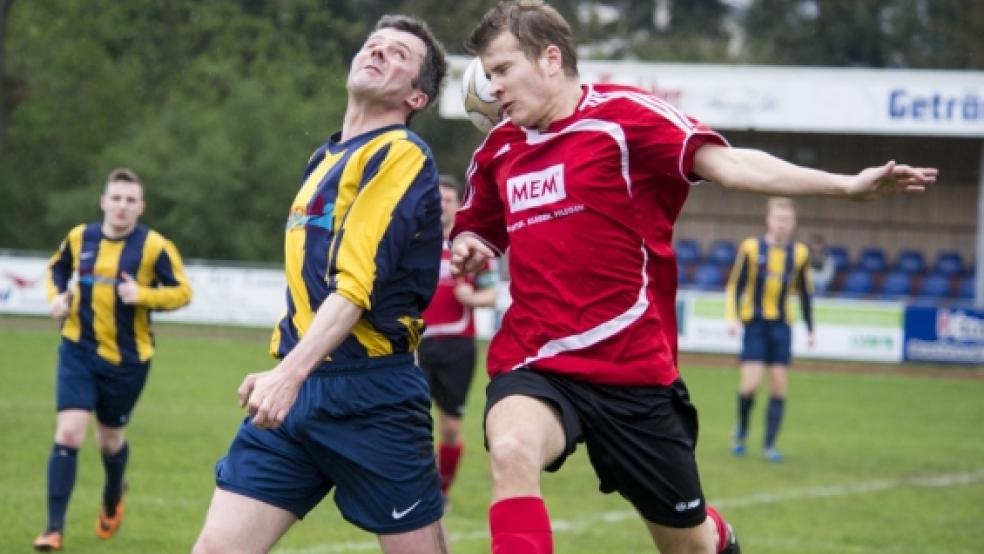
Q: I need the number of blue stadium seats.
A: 12